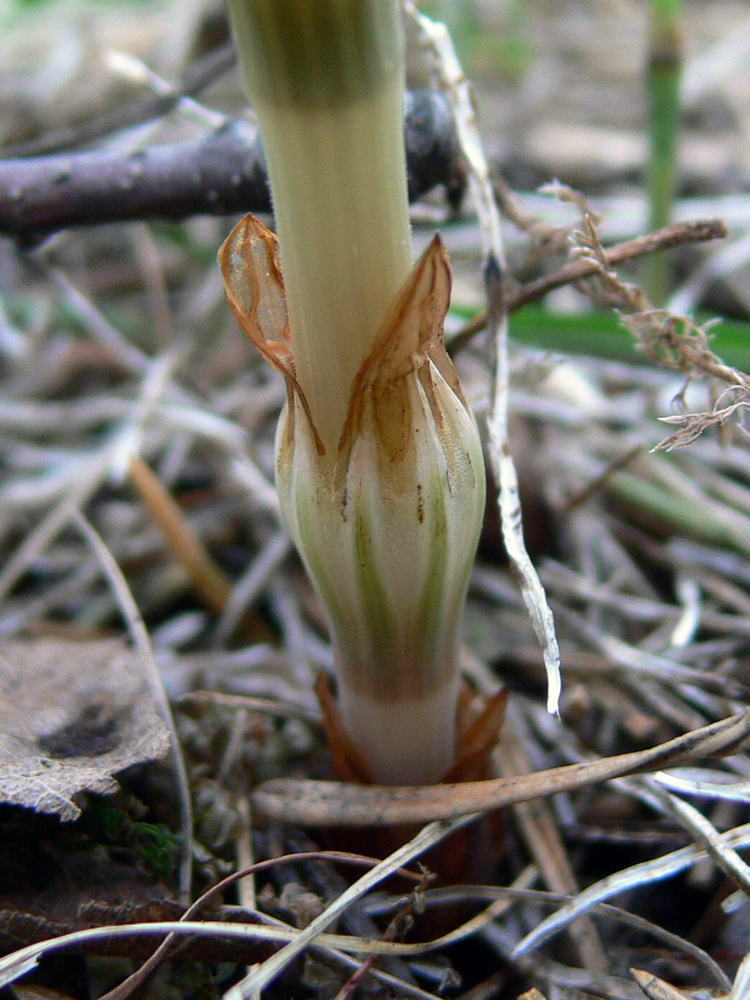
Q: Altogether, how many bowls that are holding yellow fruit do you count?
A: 0